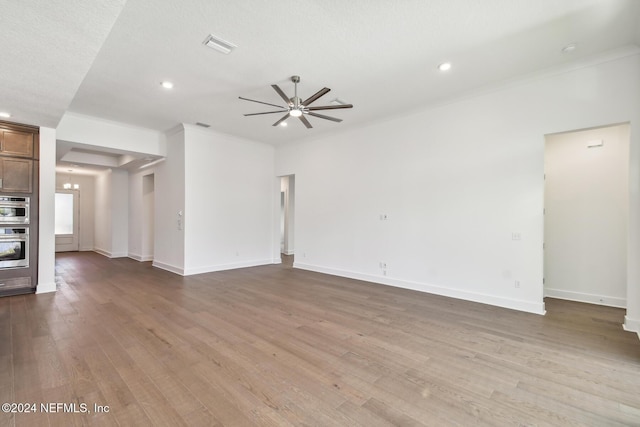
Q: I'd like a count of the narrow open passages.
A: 3